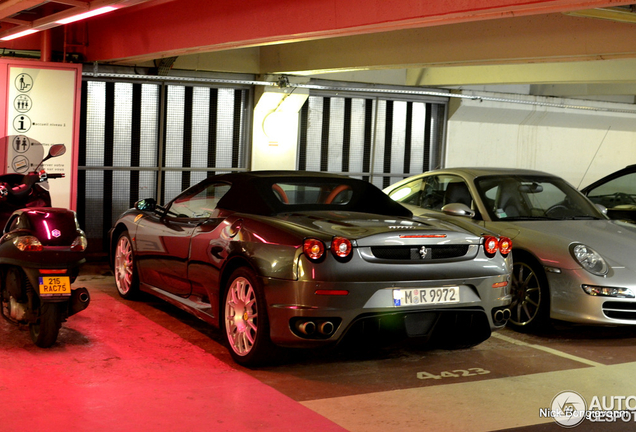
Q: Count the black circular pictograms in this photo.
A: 5